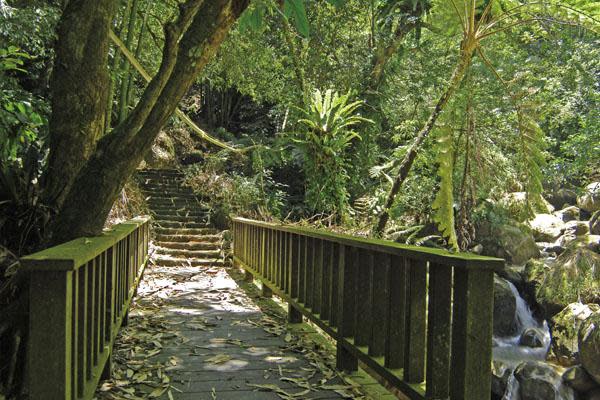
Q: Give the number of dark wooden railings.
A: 2